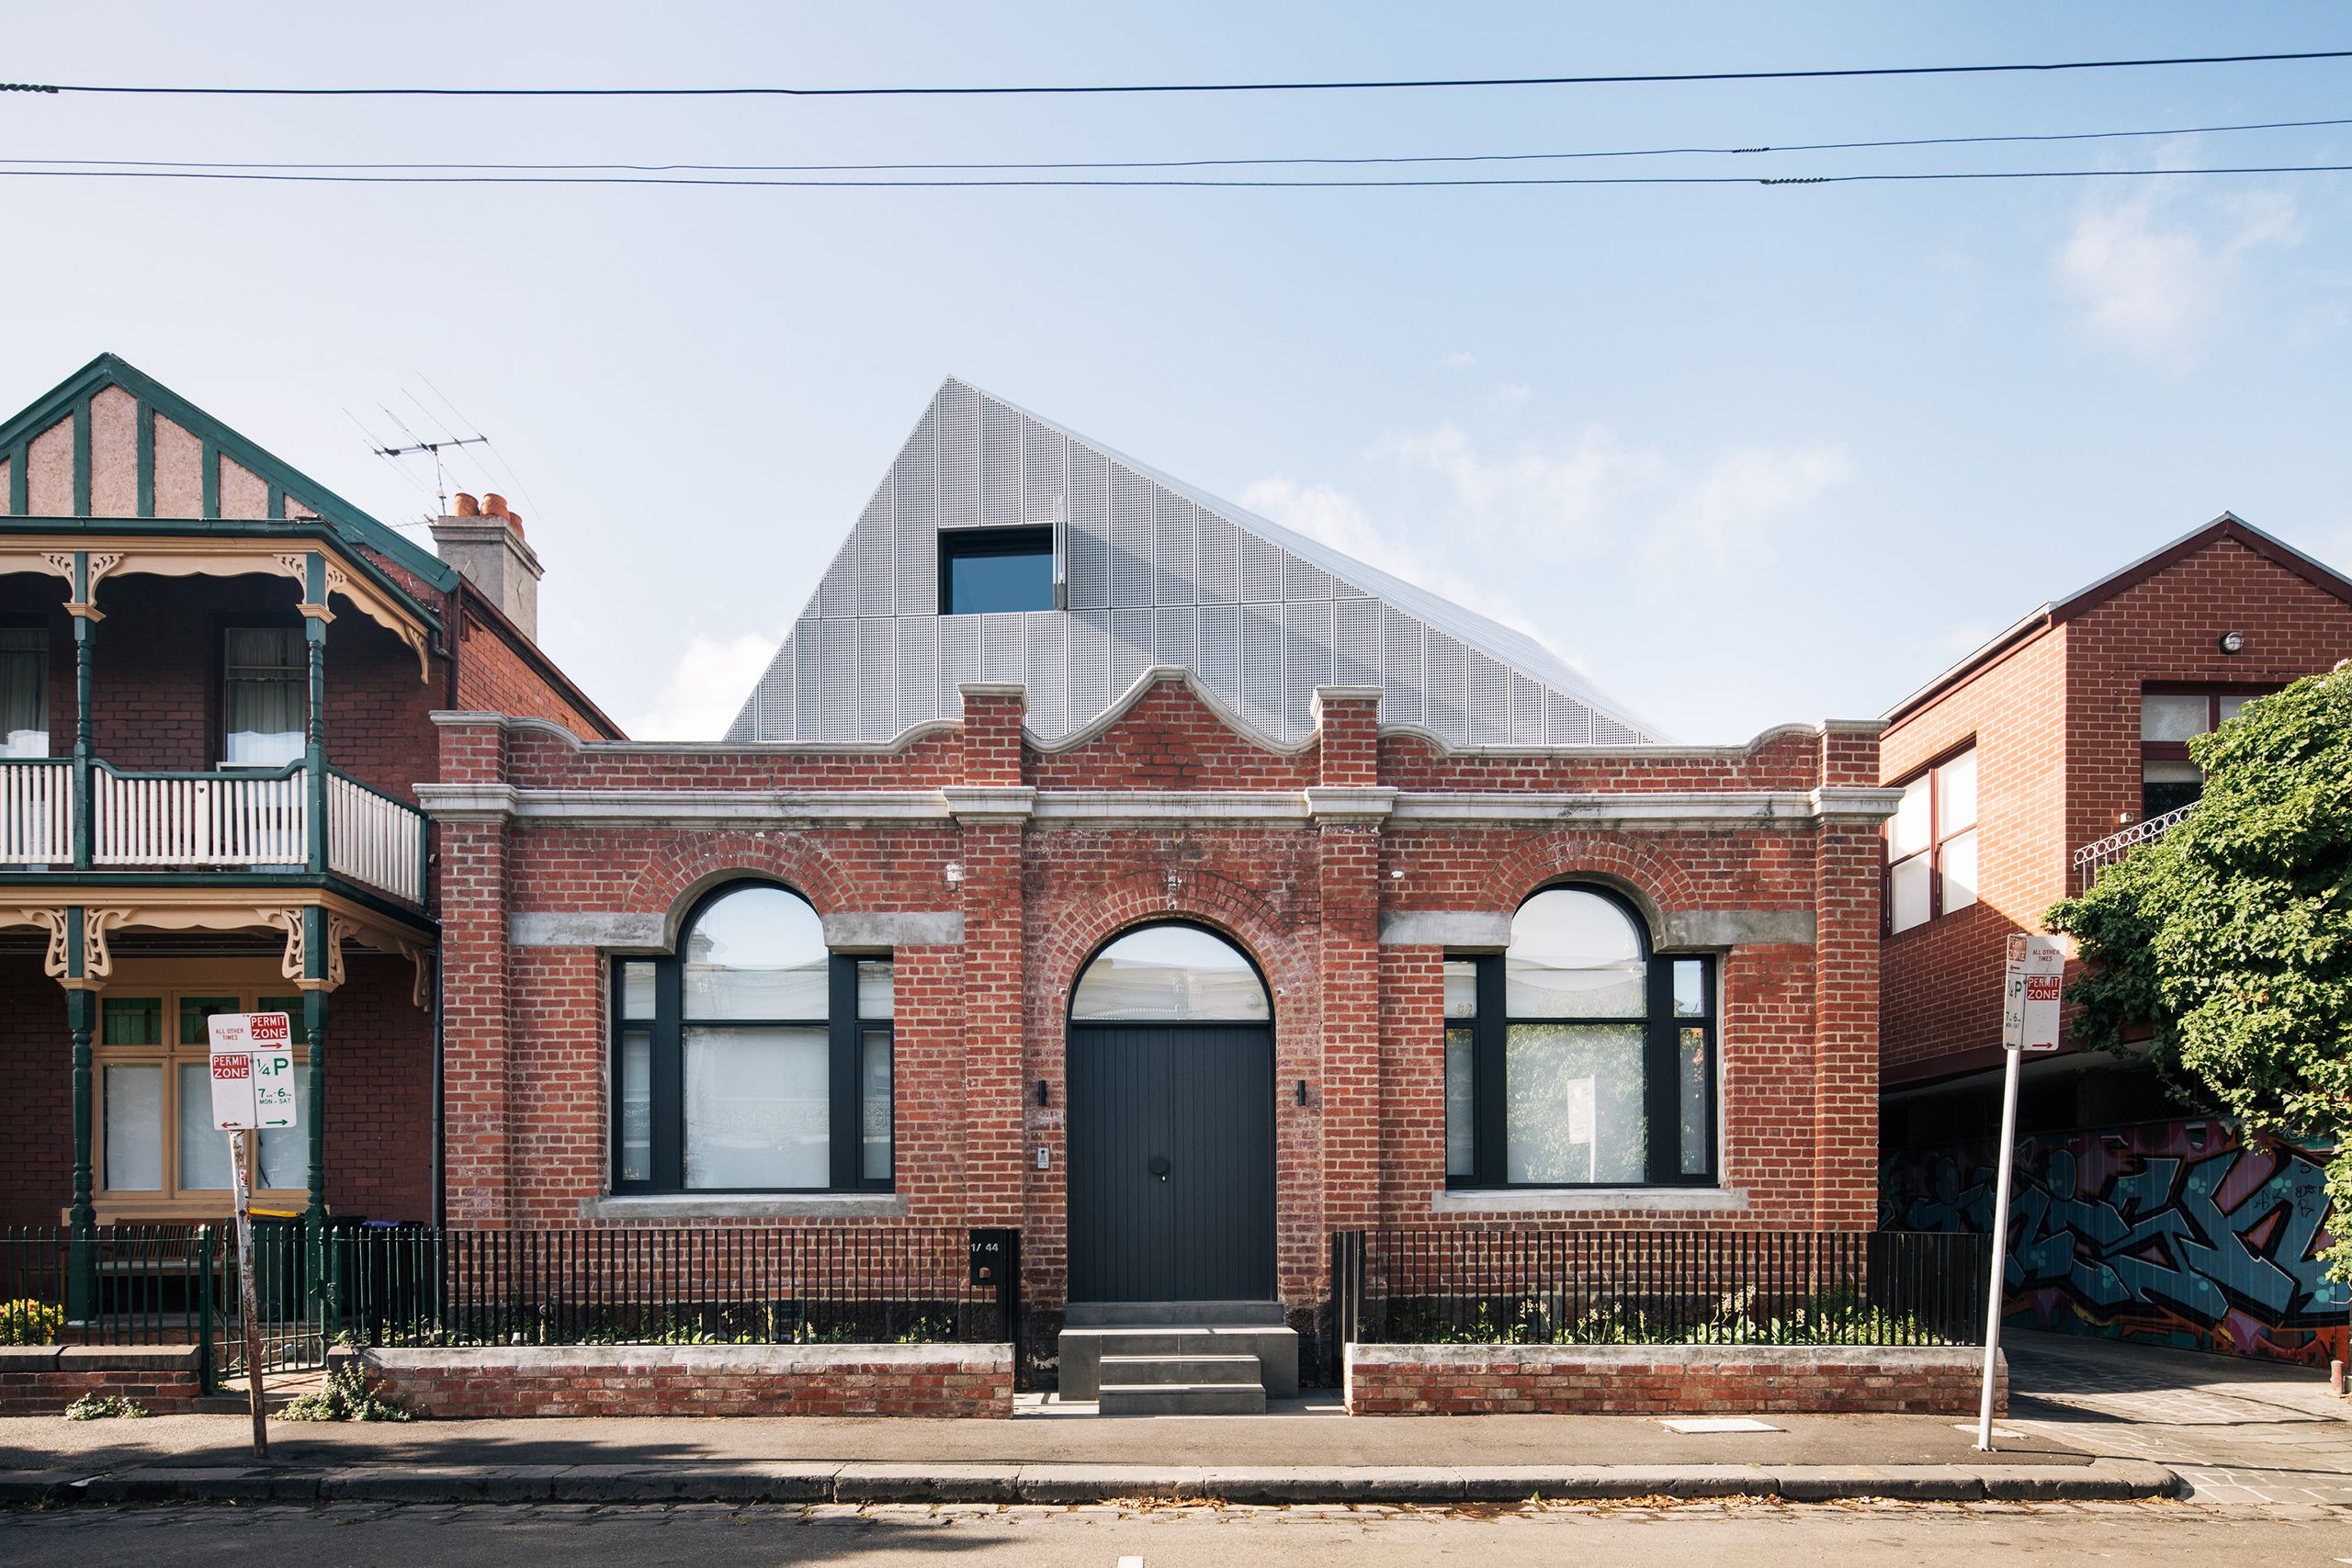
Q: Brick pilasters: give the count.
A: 4